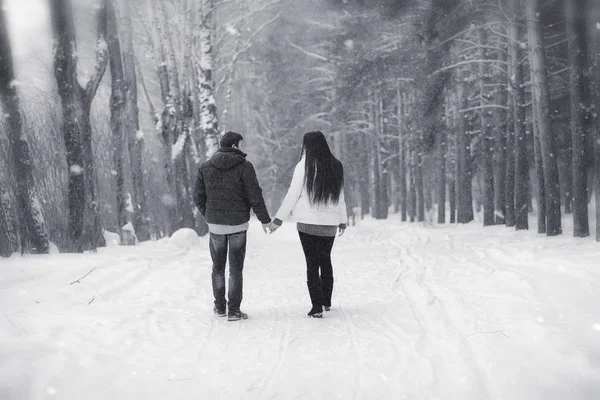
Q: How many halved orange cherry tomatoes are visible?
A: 0